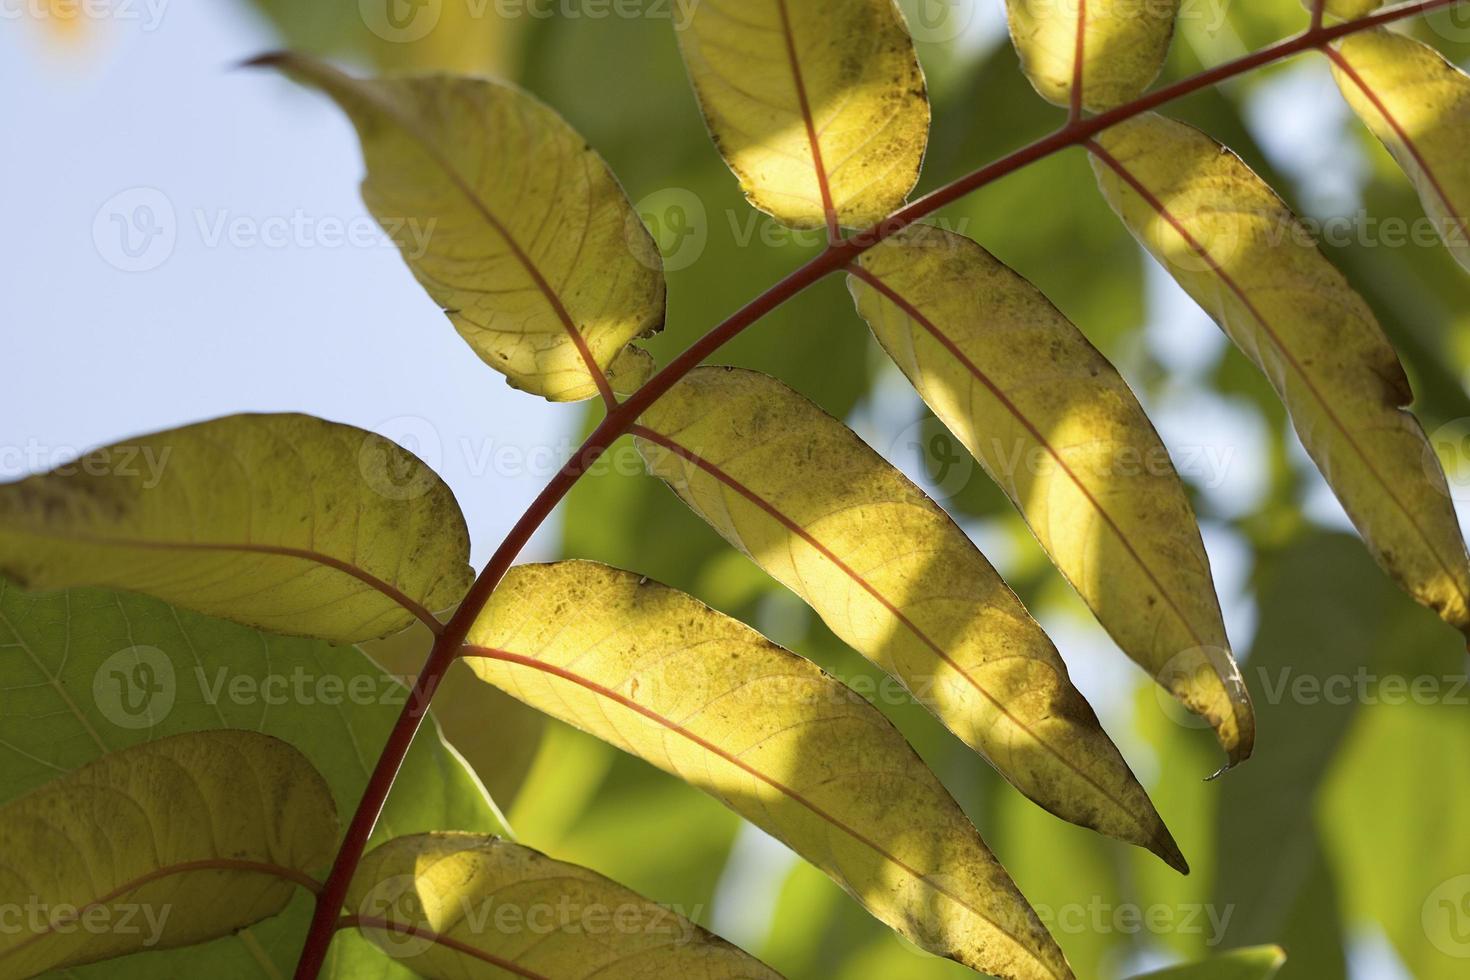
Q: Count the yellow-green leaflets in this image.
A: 12